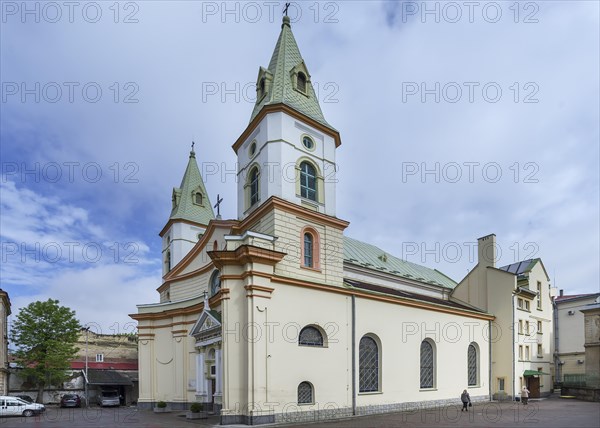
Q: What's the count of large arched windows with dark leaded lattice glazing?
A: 3